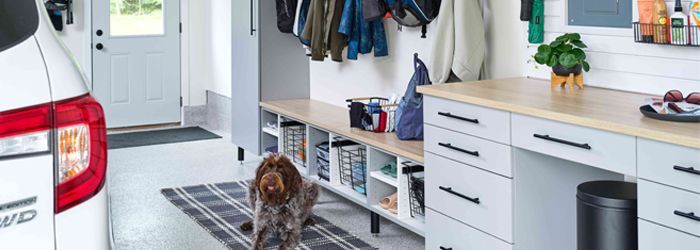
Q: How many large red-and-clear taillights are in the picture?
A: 1